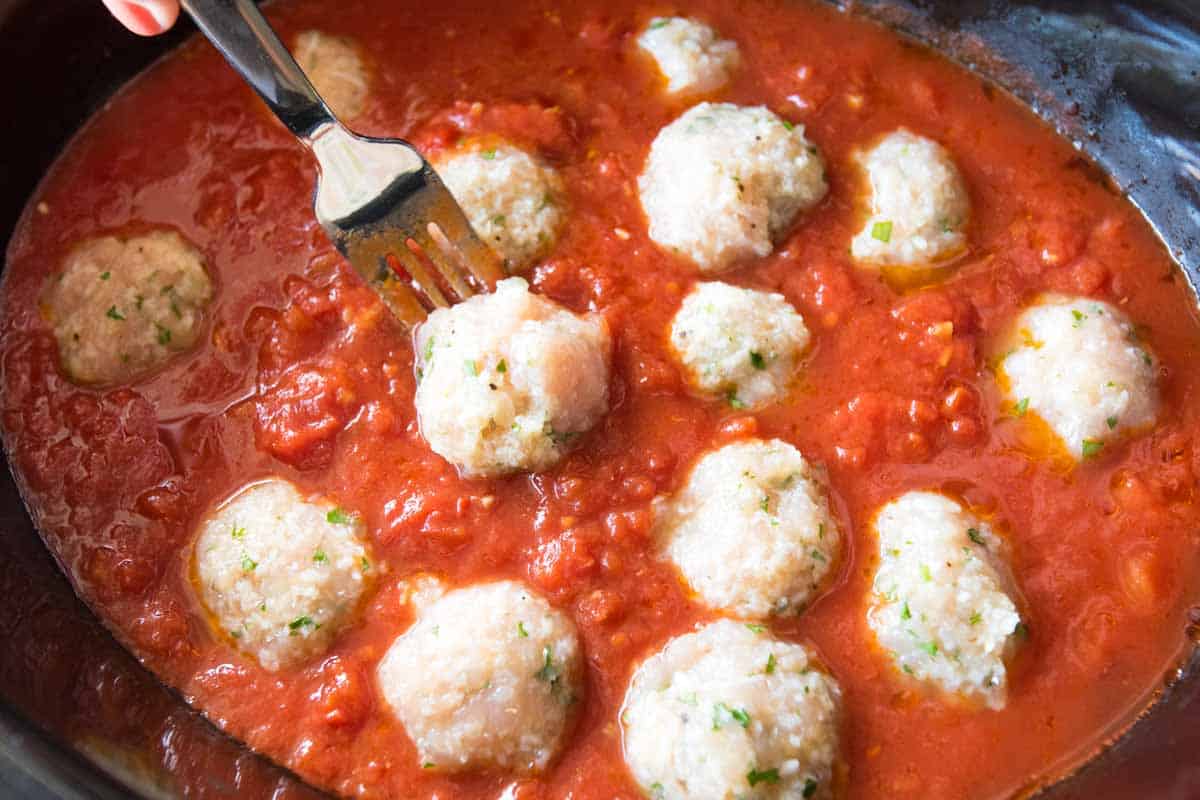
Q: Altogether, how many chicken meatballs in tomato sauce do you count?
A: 14